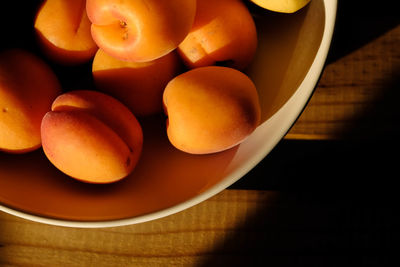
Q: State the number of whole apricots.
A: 2